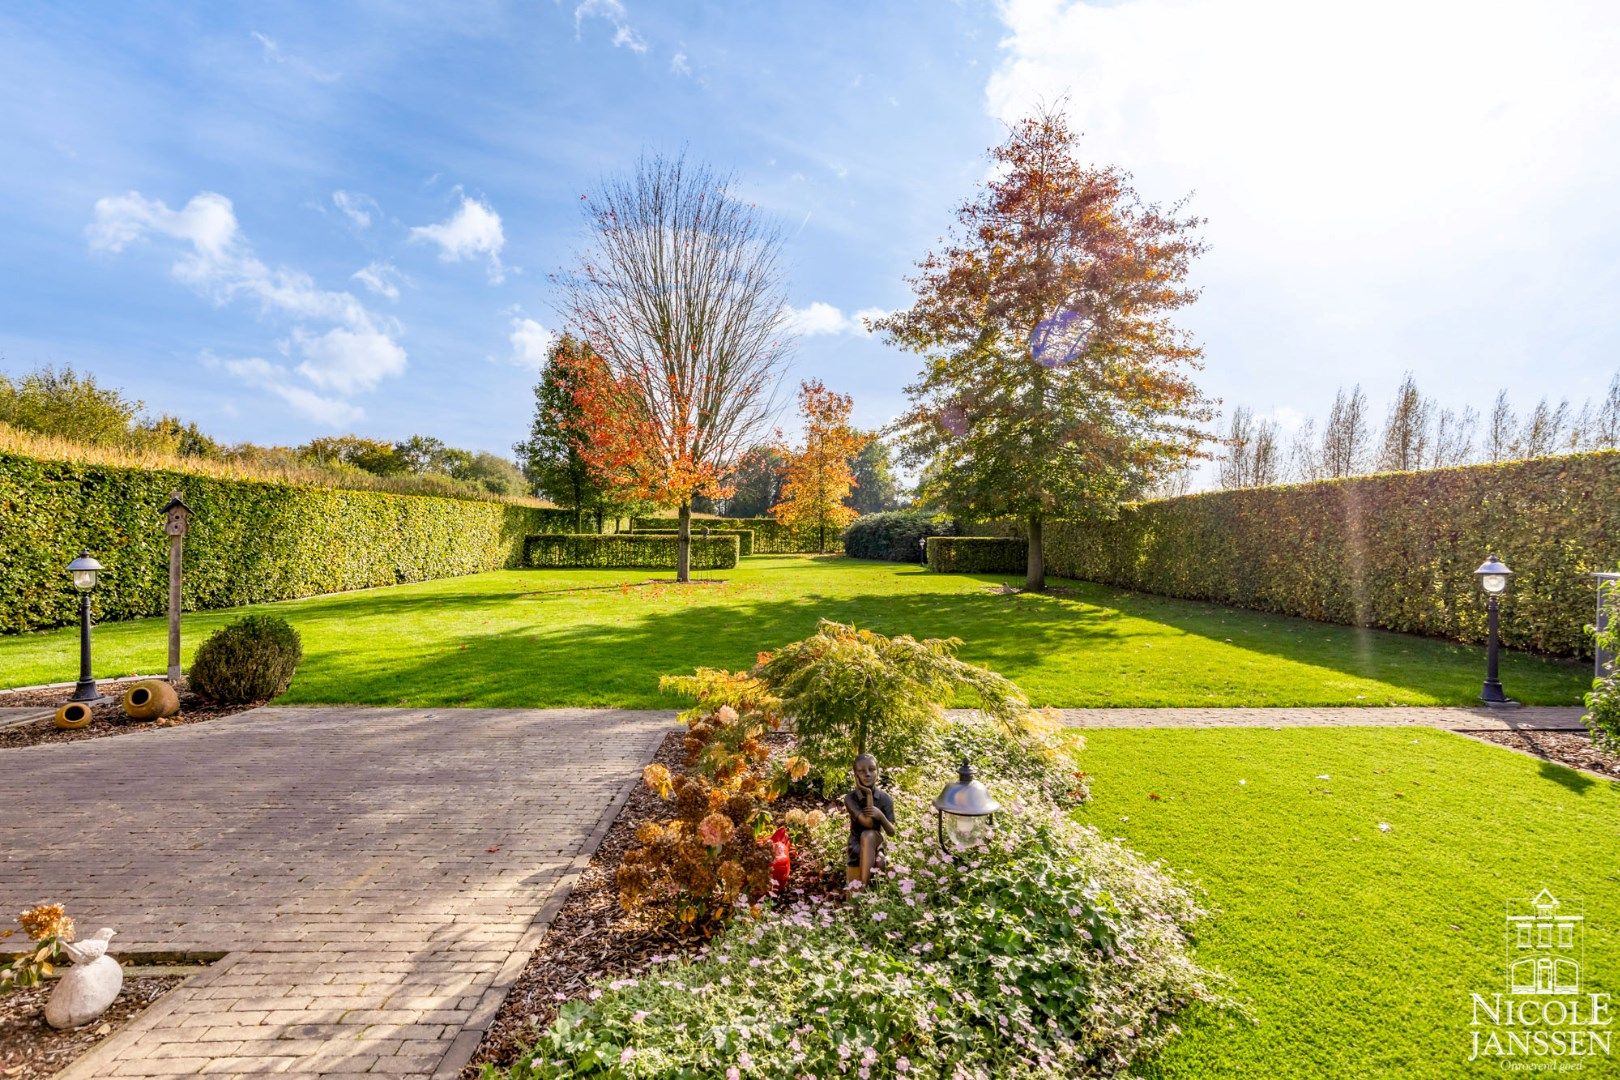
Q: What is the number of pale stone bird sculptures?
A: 1